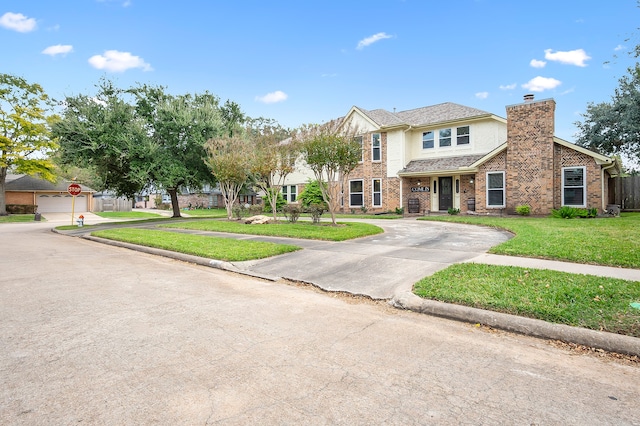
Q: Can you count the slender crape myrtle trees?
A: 3